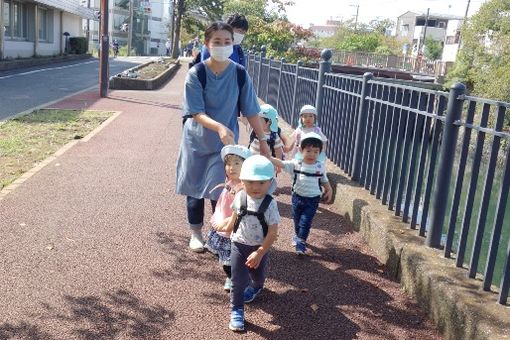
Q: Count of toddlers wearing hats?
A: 5